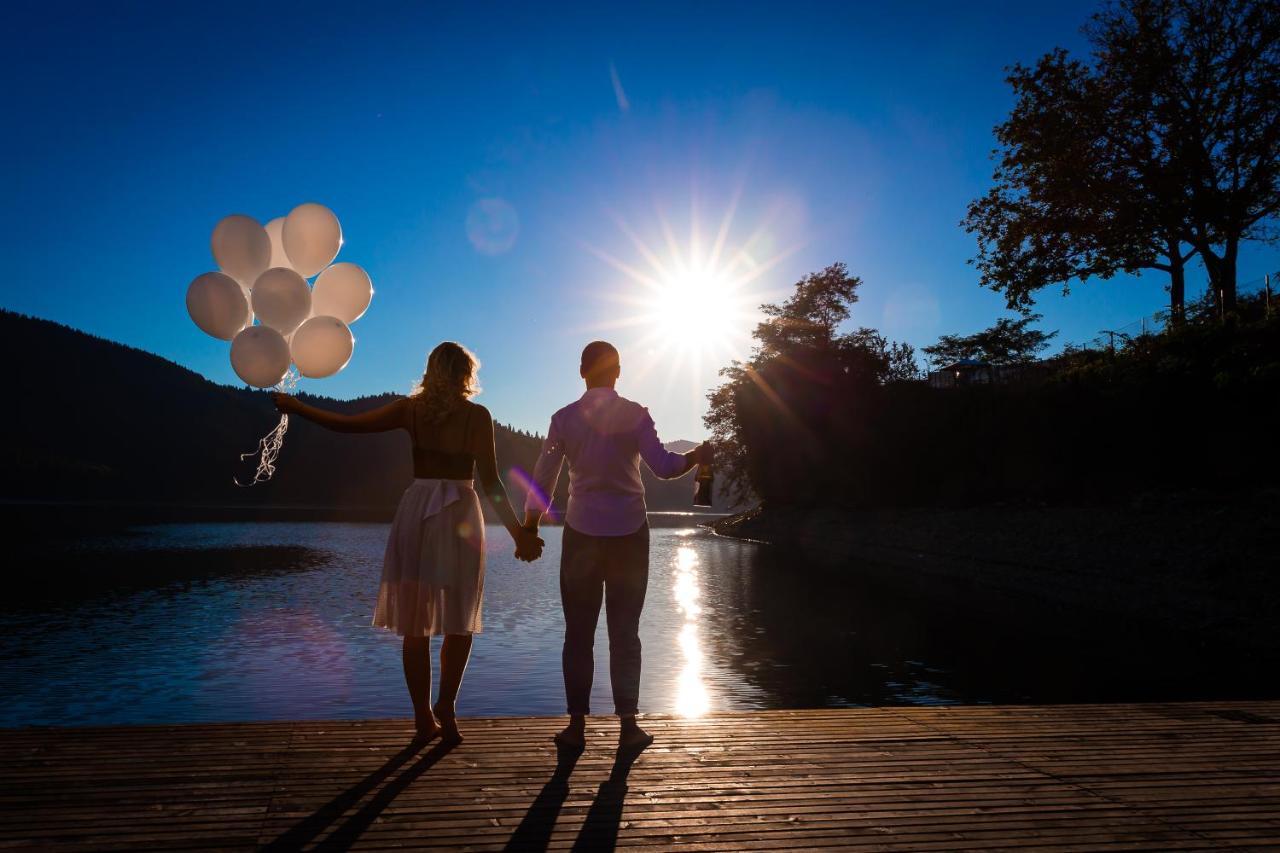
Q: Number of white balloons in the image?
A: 8